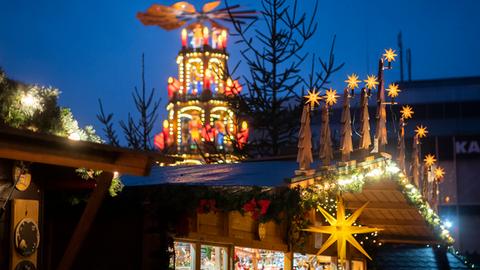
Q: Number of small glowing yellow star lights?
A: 10